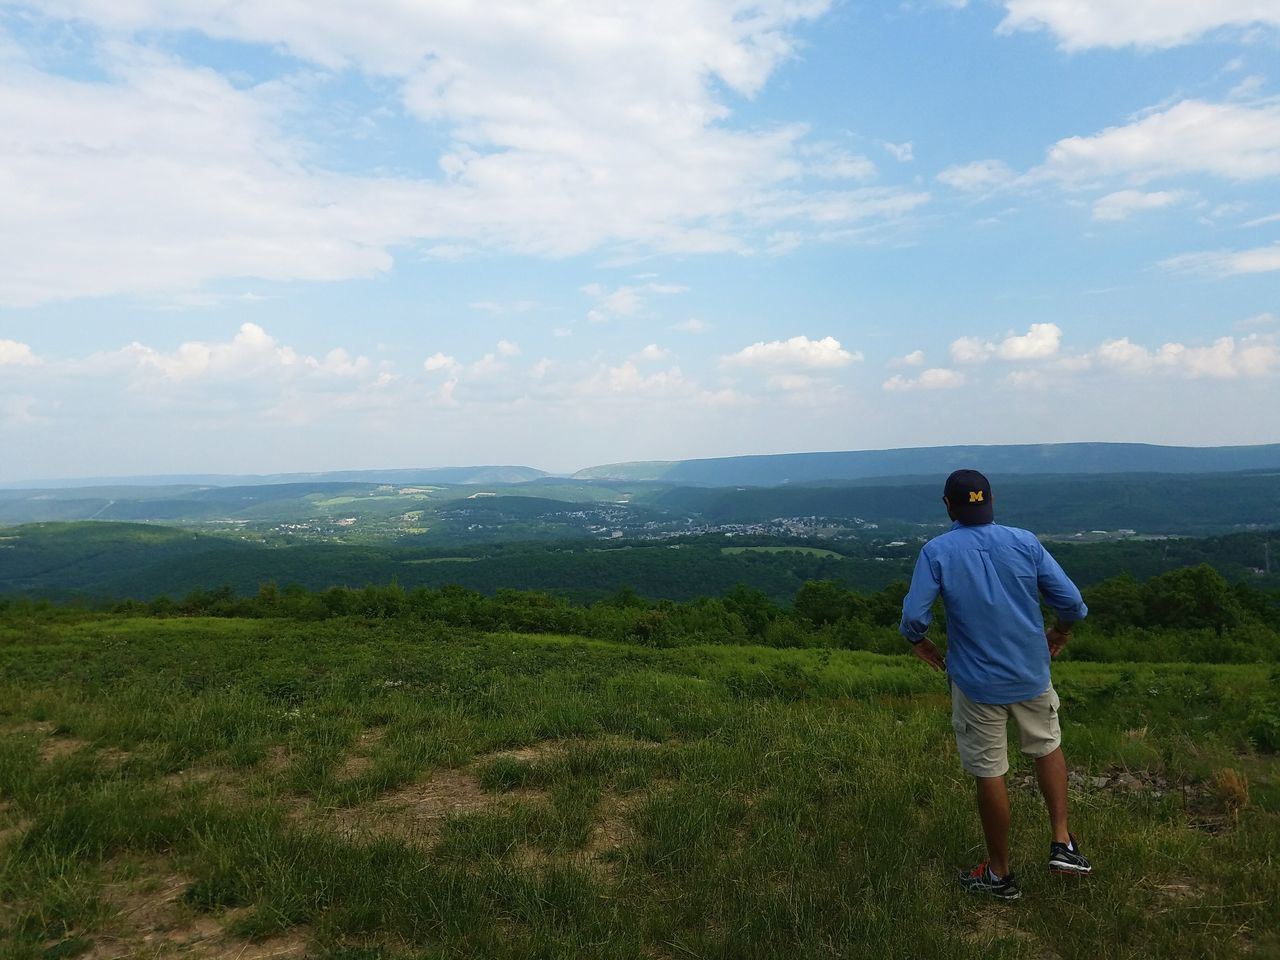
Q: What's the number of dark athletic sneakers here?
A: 2